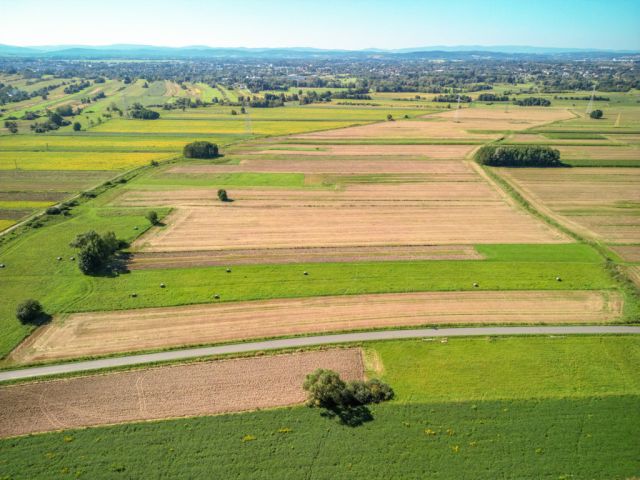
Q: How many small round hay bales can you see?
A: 11